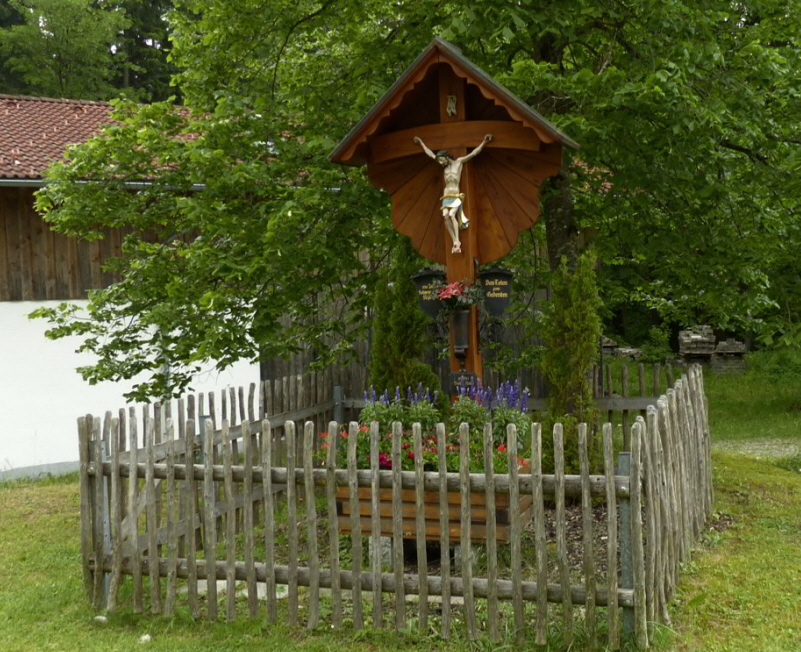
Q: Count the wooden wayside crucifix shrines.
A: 1